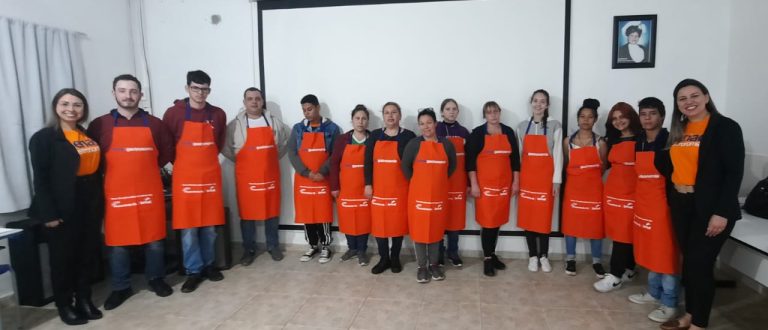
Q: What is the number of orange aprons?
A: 13